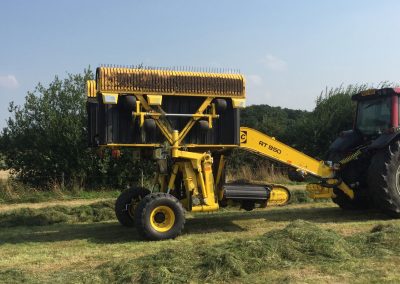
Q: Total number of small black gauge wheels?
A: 4